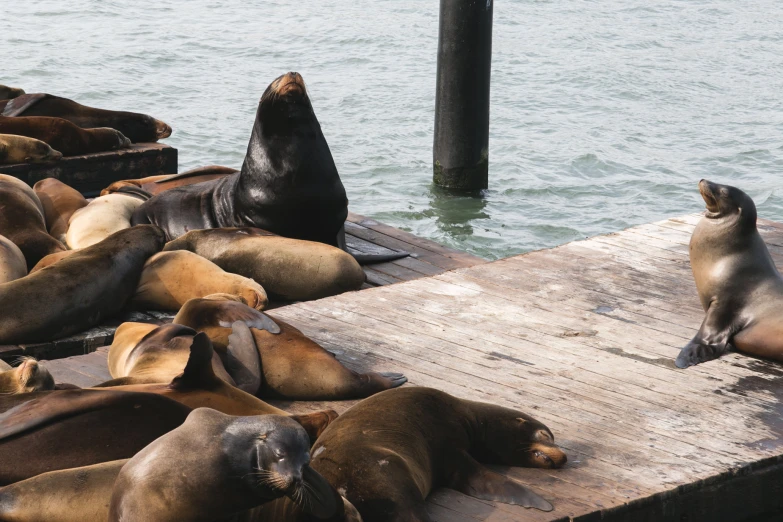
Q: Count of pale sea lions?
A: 1